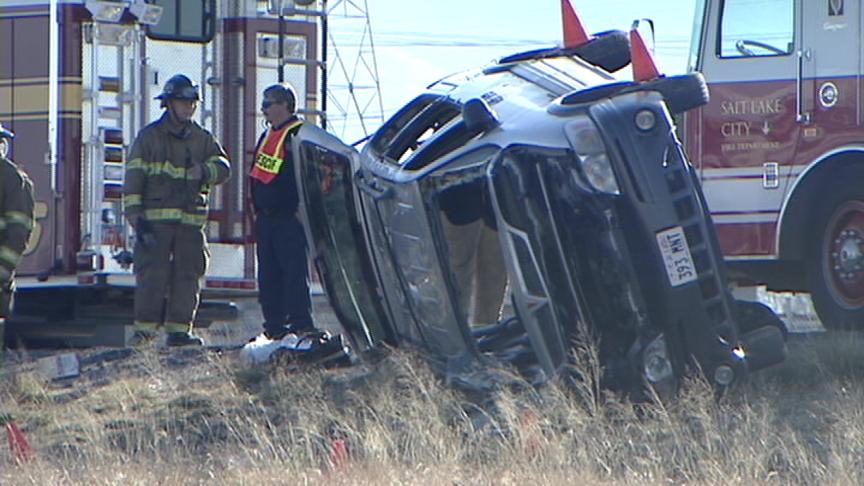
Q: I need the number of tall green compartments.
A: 0